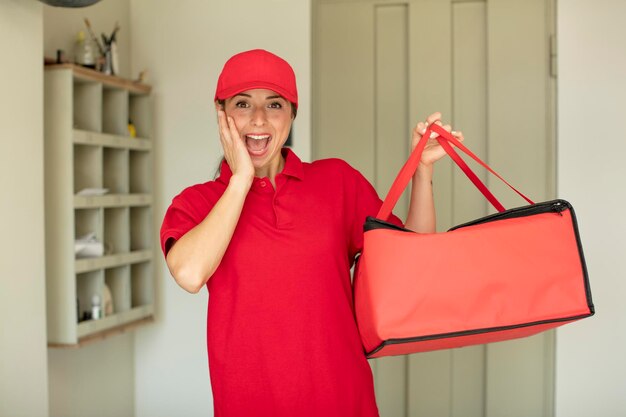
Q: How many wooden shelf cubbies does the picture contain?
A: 12